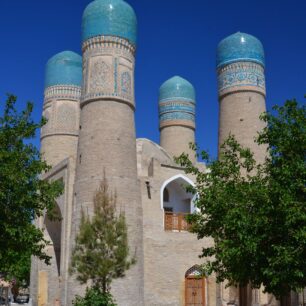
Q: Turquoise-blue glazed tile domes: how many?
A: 4